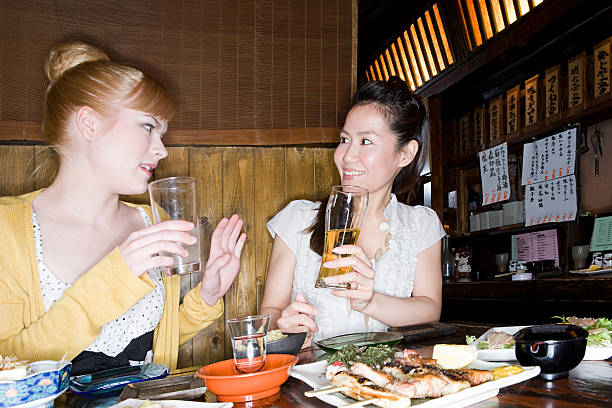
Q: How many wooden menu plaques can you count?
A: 8